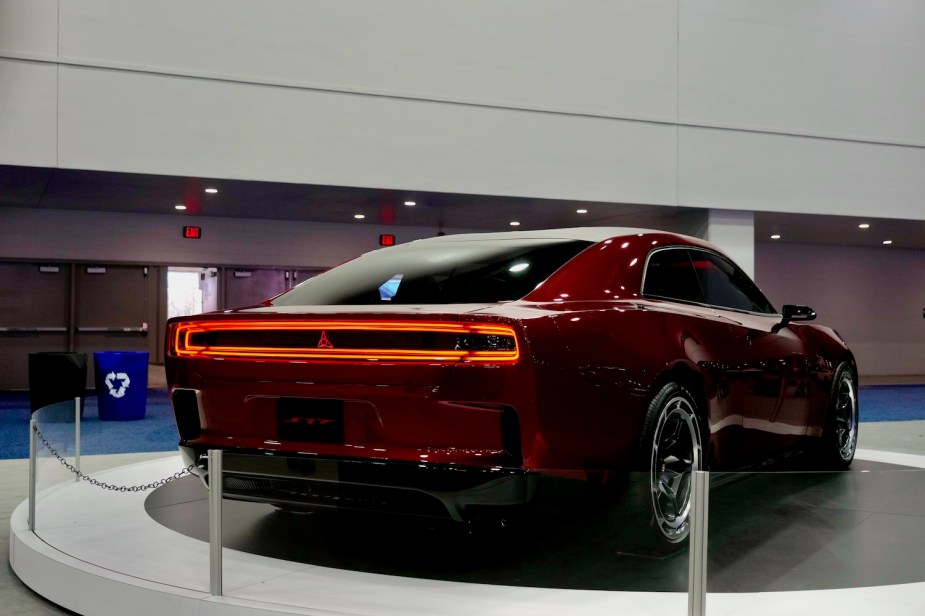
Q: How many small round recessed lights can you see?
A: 9